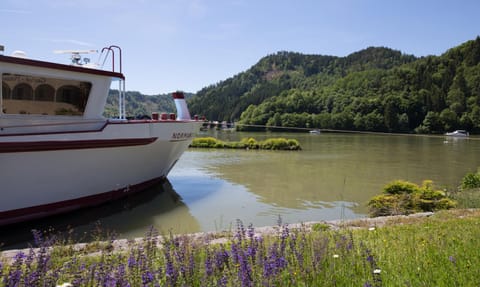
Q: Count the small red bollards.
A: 5